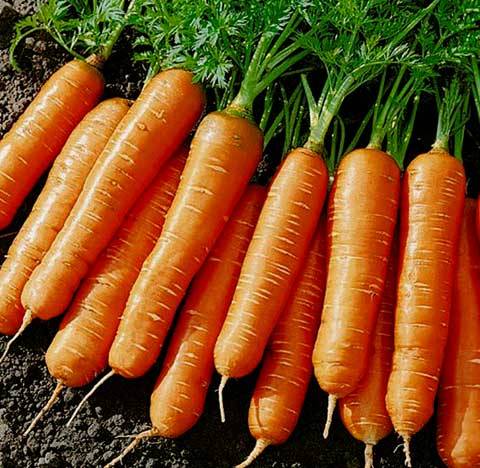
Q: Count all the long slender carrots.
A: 12